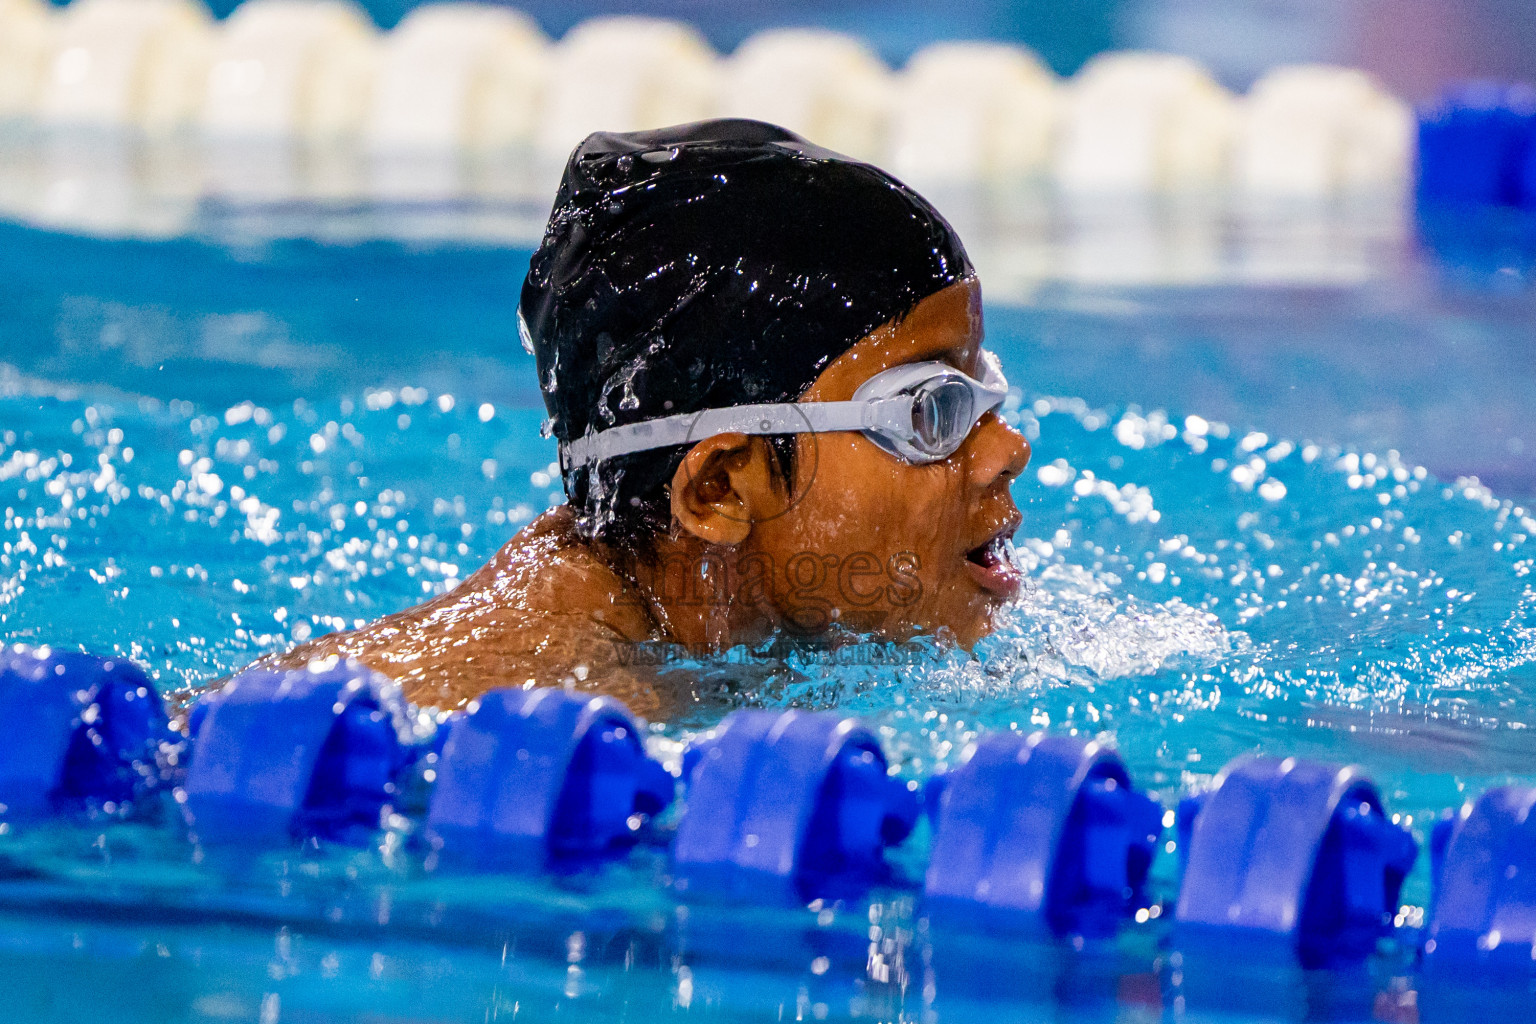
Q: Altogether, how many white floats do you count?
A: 9